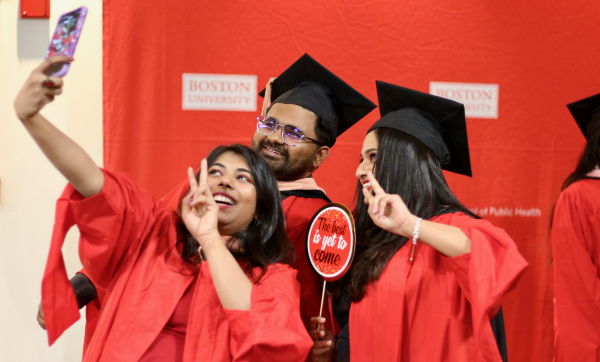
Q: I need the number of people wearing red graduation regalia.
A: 4